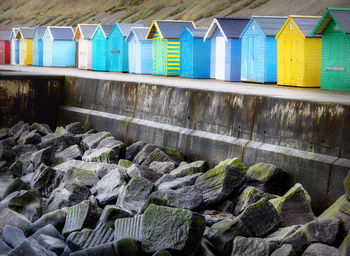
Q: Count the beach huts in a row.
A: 15